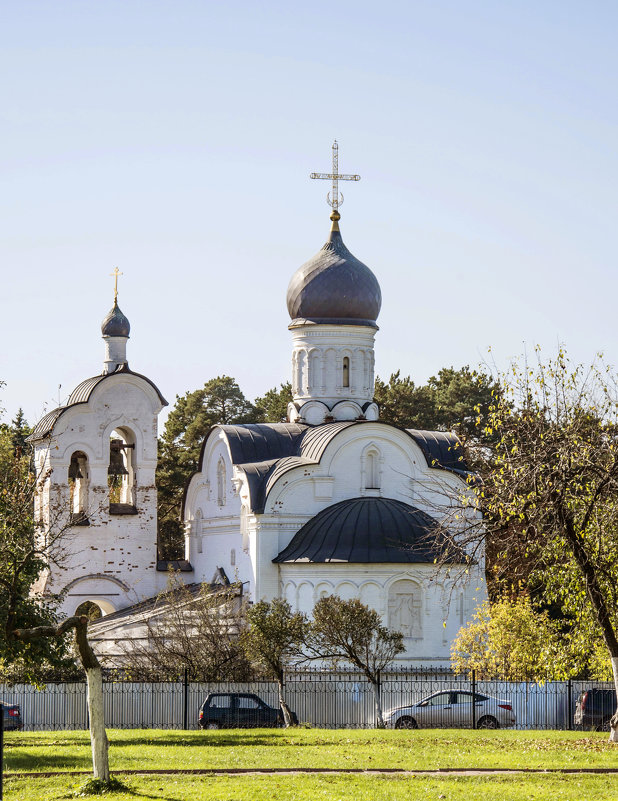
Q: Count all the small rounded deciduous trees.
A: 2